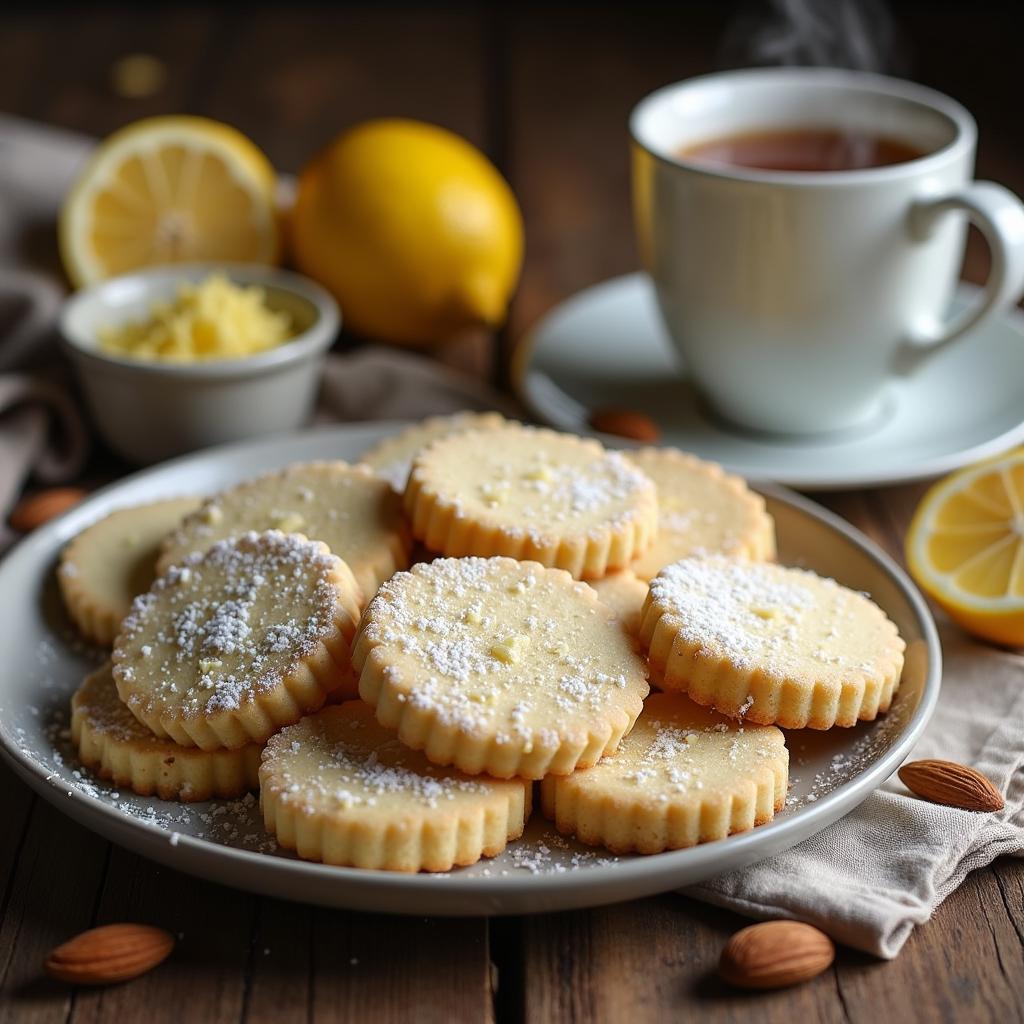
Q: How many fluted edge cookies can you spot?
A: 12